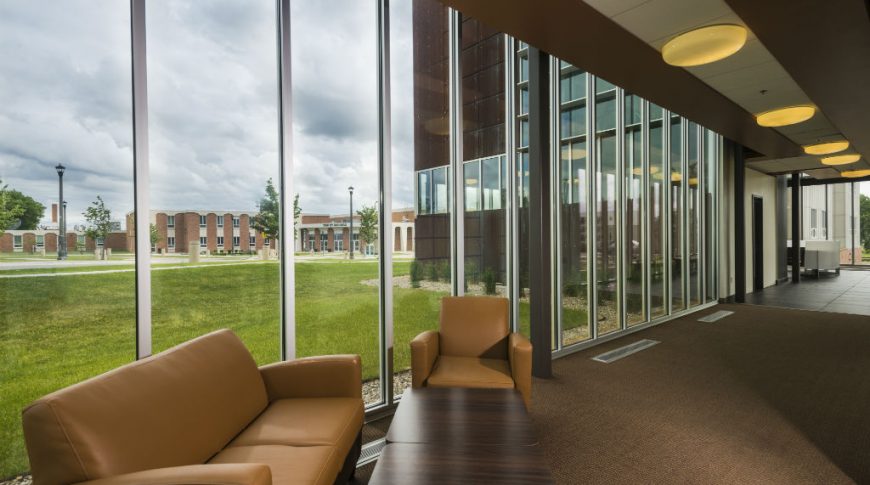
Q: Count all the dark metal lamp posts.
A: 3